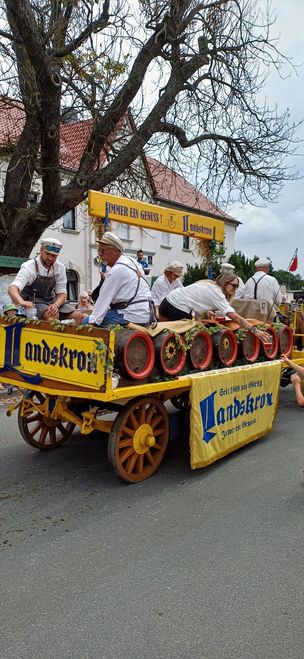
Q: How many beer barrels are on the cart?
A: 7